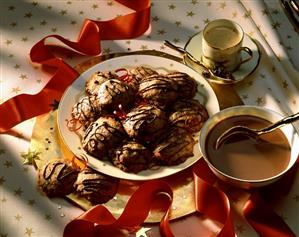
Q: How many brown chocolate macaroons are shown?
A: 13